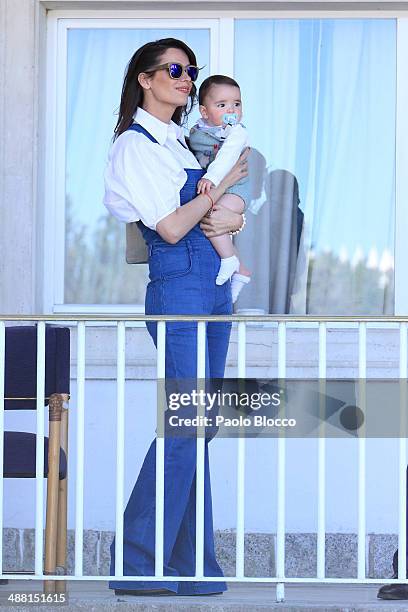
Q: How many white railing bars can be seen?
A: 11